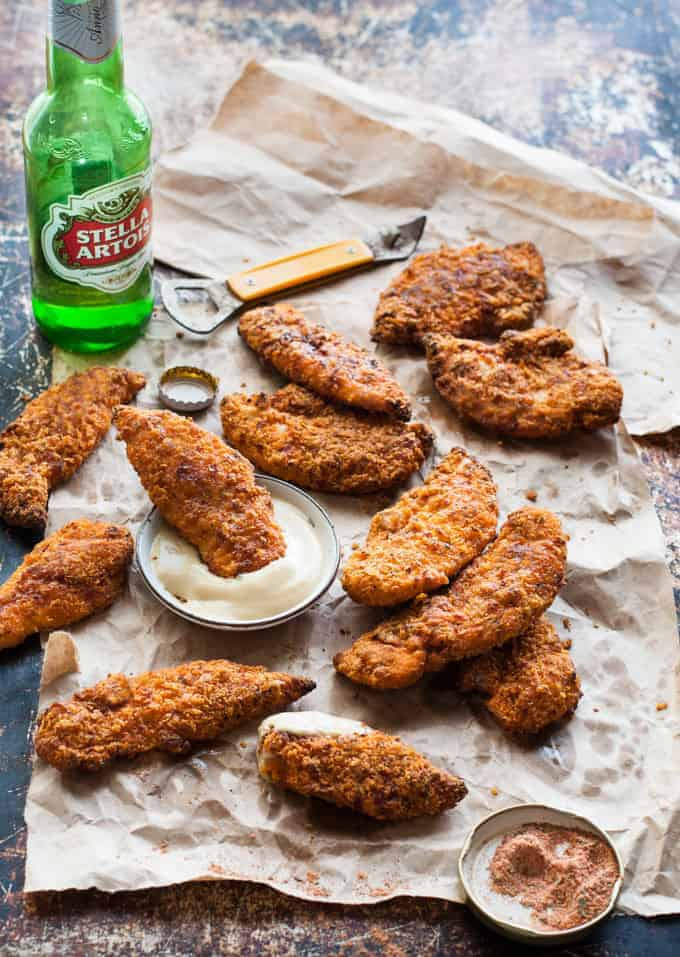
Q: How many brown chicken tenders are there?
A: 12